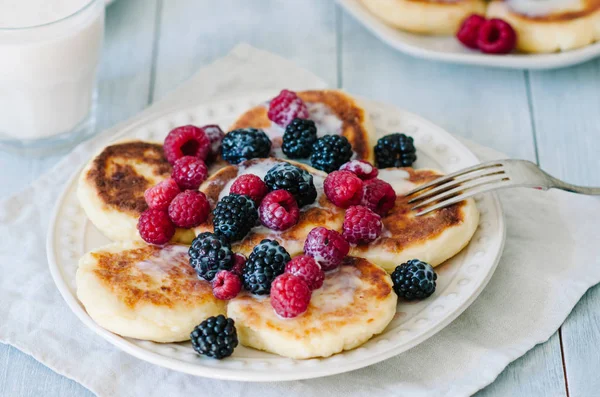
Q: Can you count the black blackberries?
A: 10